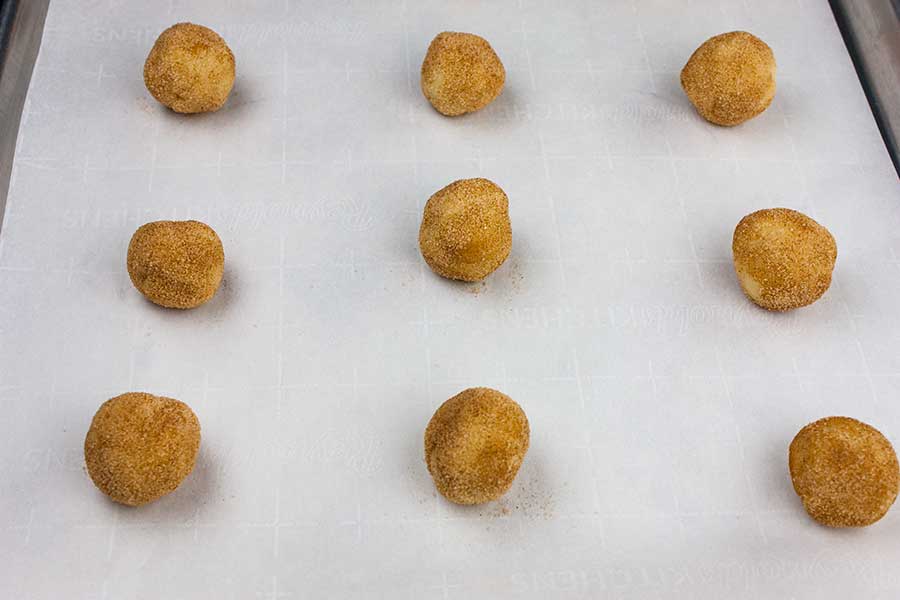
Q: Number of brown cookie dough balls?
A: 9